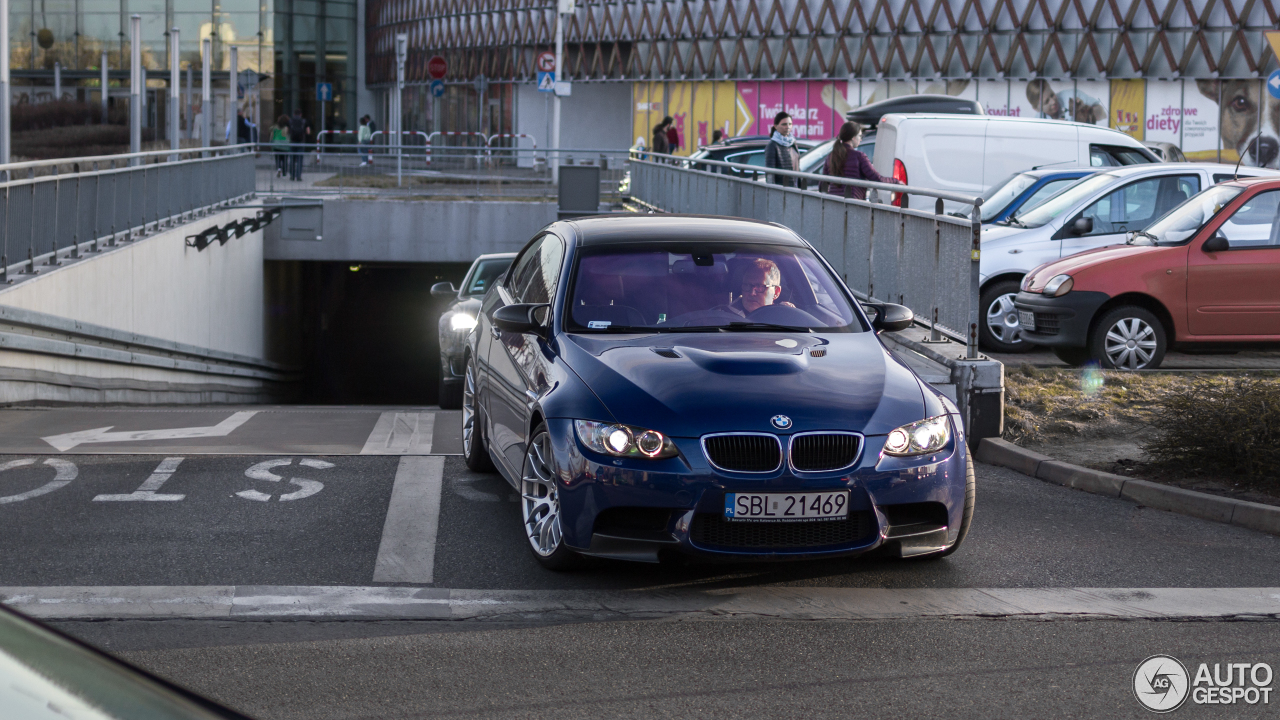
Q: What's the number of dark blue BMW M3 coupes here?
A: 1